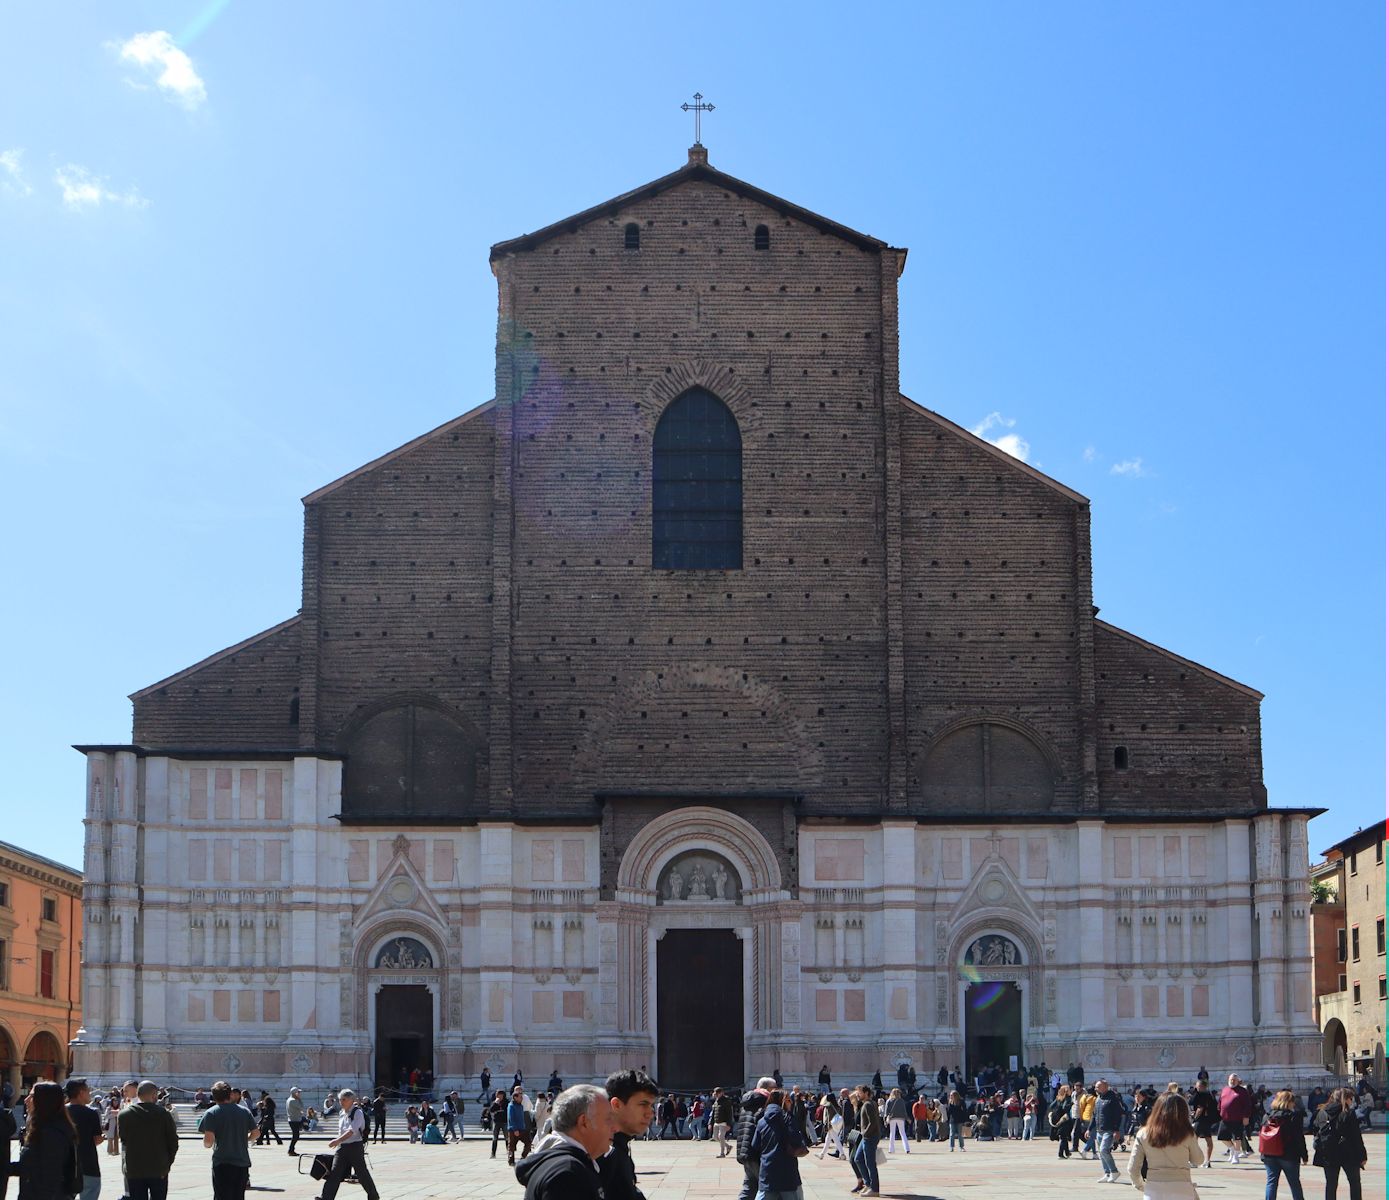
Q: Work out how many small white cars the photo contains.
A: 0